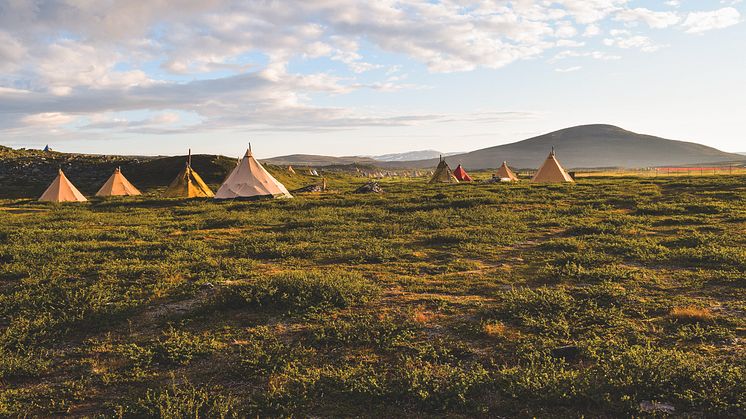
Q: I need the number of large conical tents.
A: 8